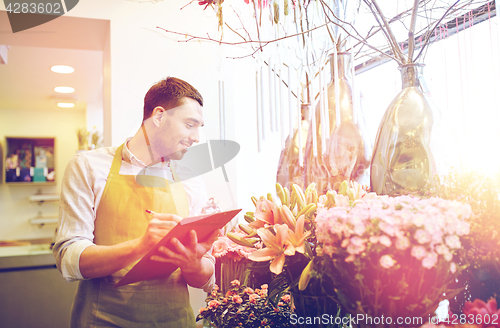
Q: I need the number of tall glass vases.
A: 3